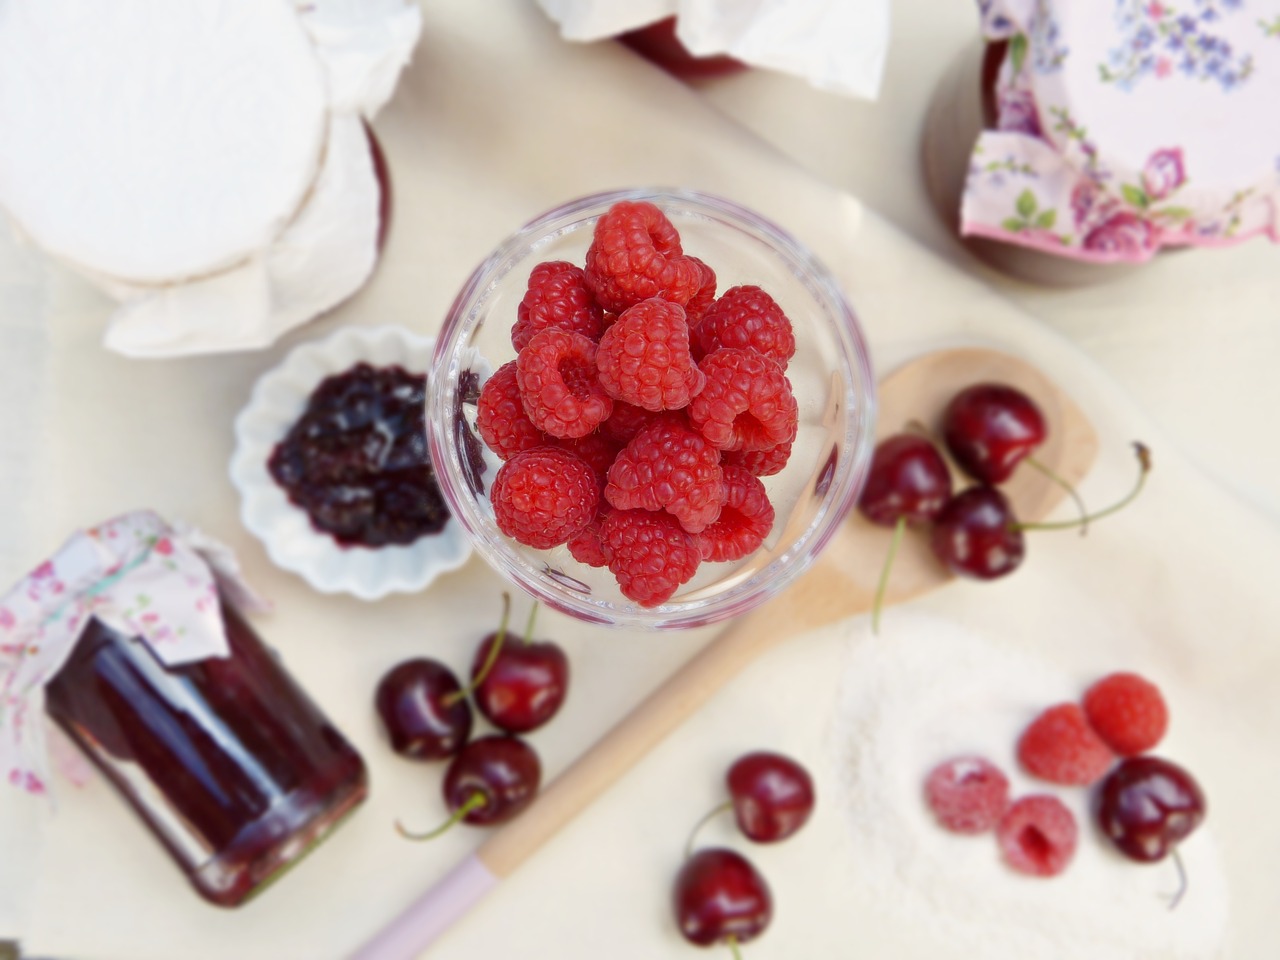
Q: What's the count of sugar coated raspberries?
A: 2